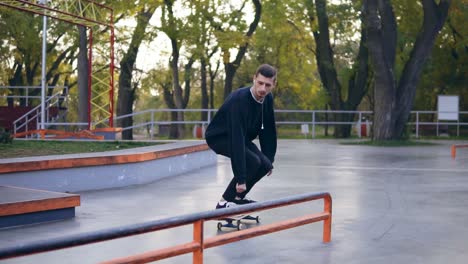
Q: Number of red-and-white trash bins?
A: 2